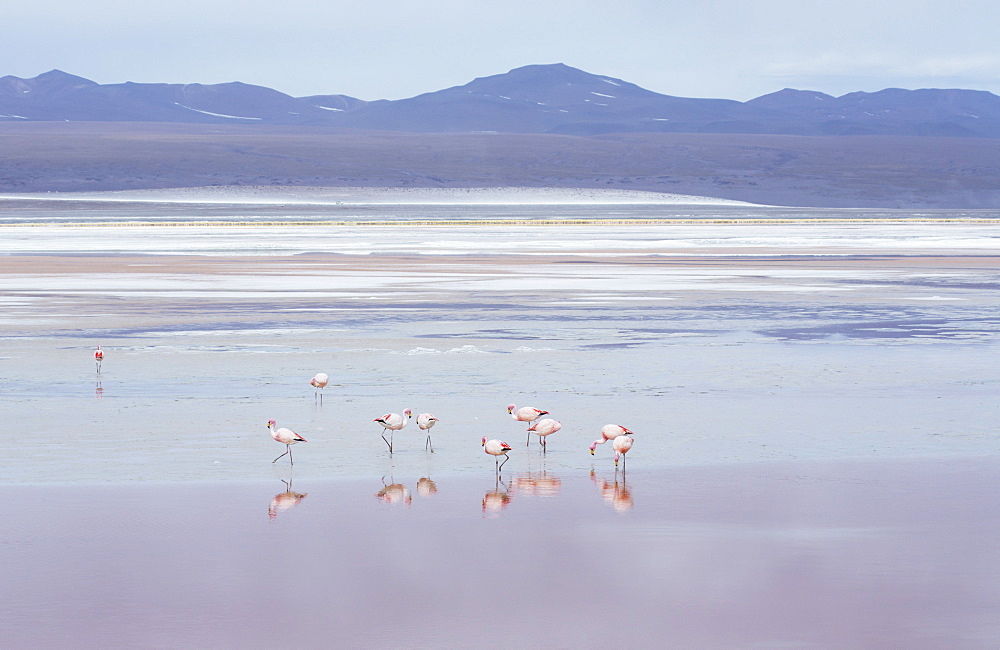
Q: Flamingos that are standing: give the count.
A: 10